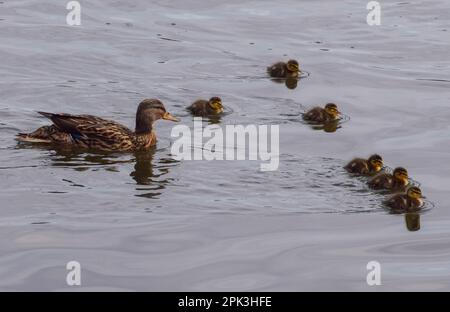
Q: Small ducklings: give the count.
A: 6